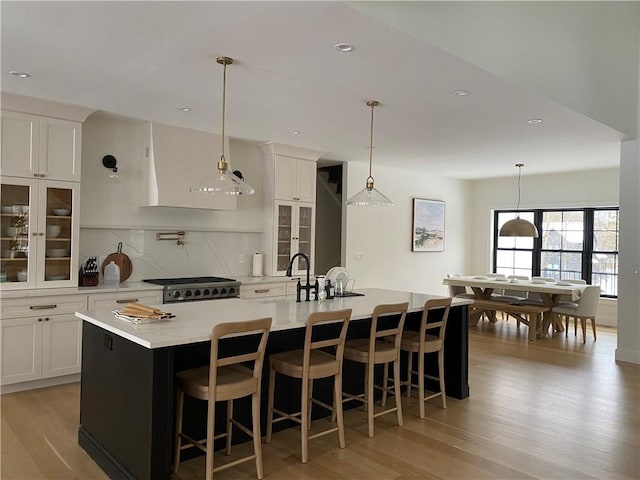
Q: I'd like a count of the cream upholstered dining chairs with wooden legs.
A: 6